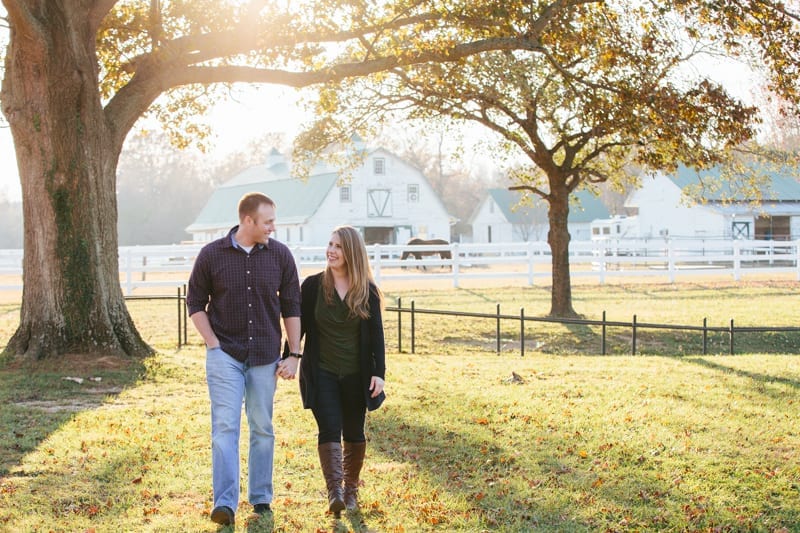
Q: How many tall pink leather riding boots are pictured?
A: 0